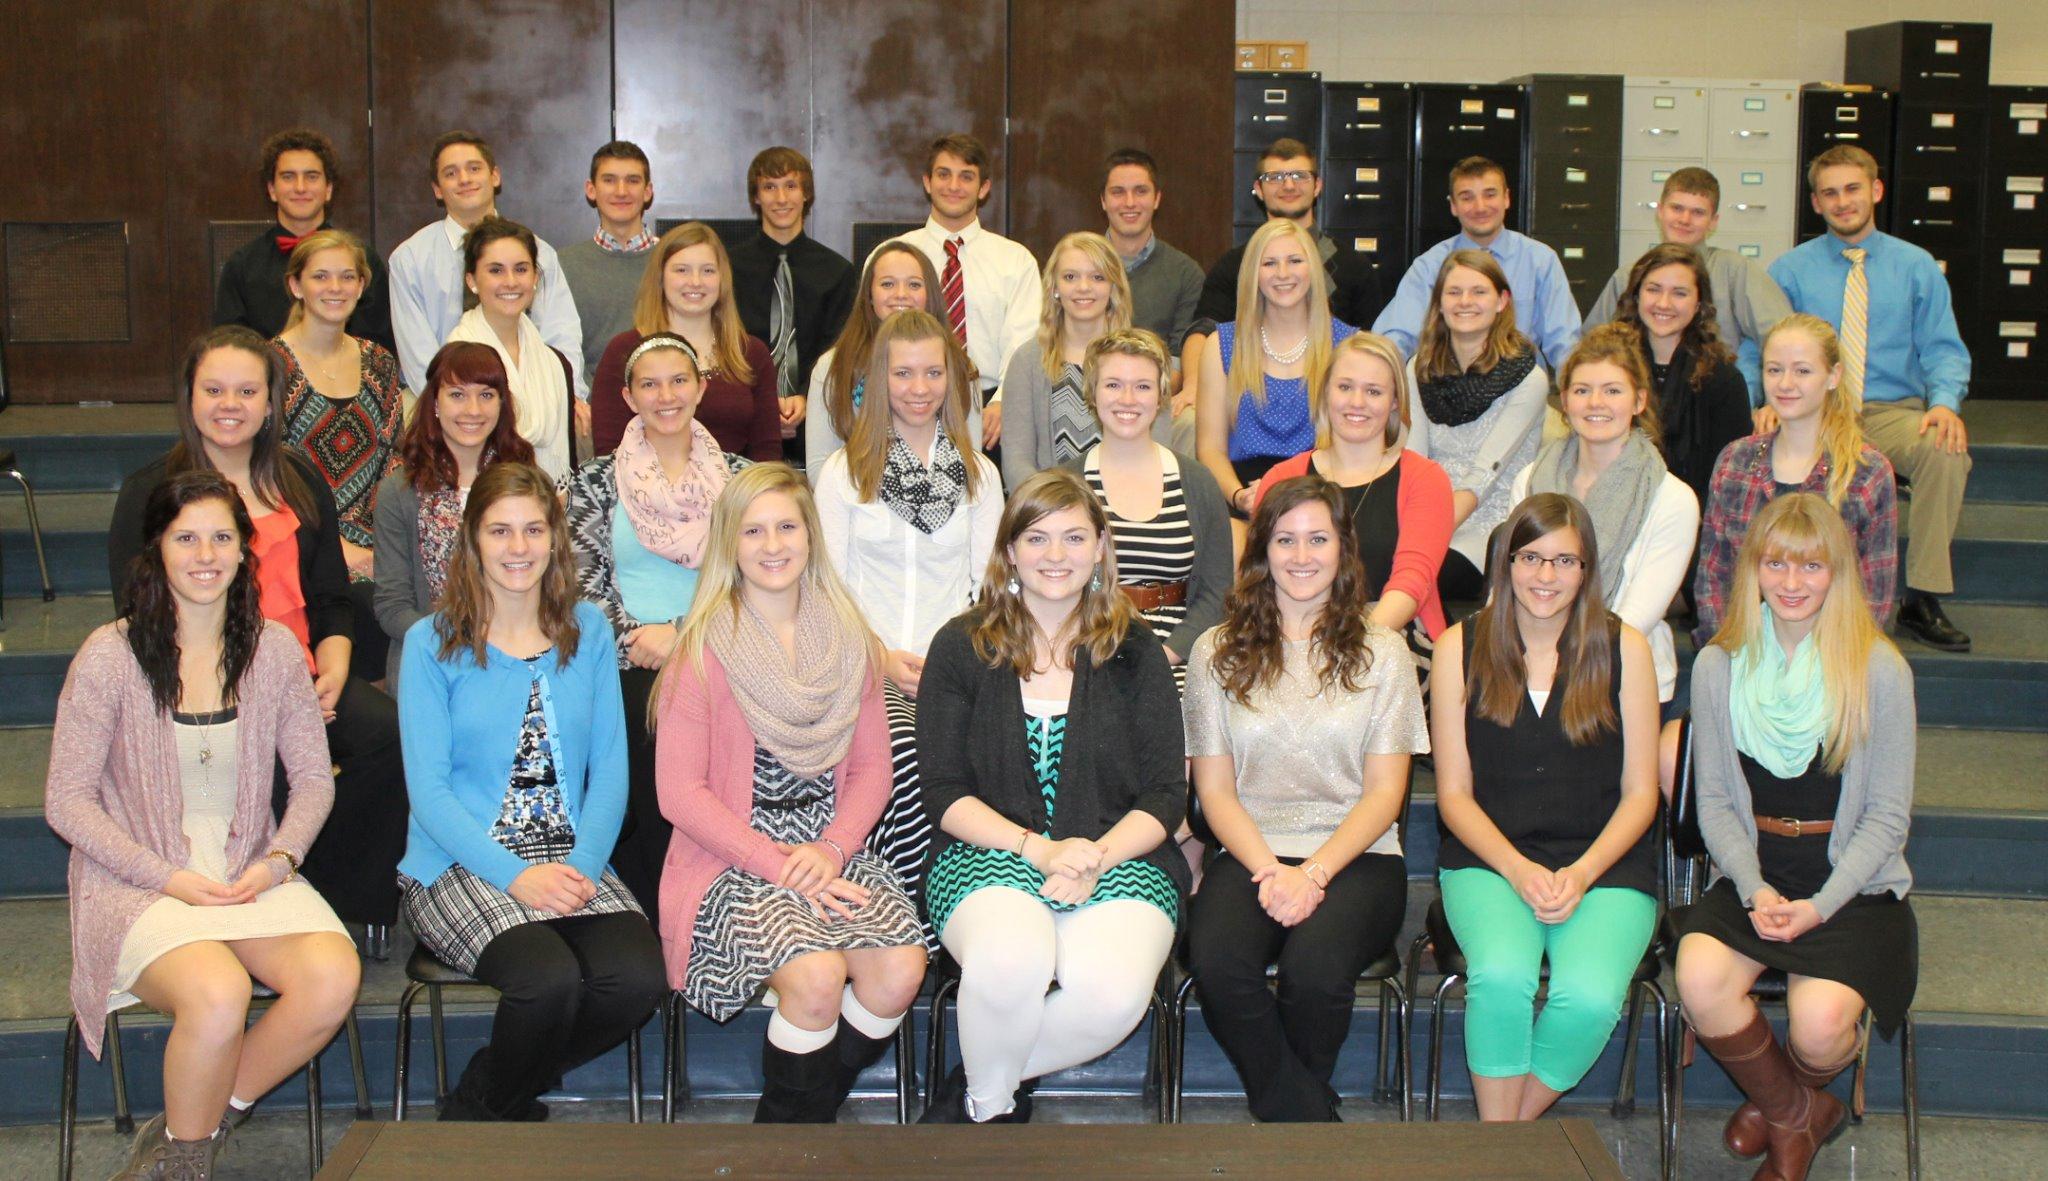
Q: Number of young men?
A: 10